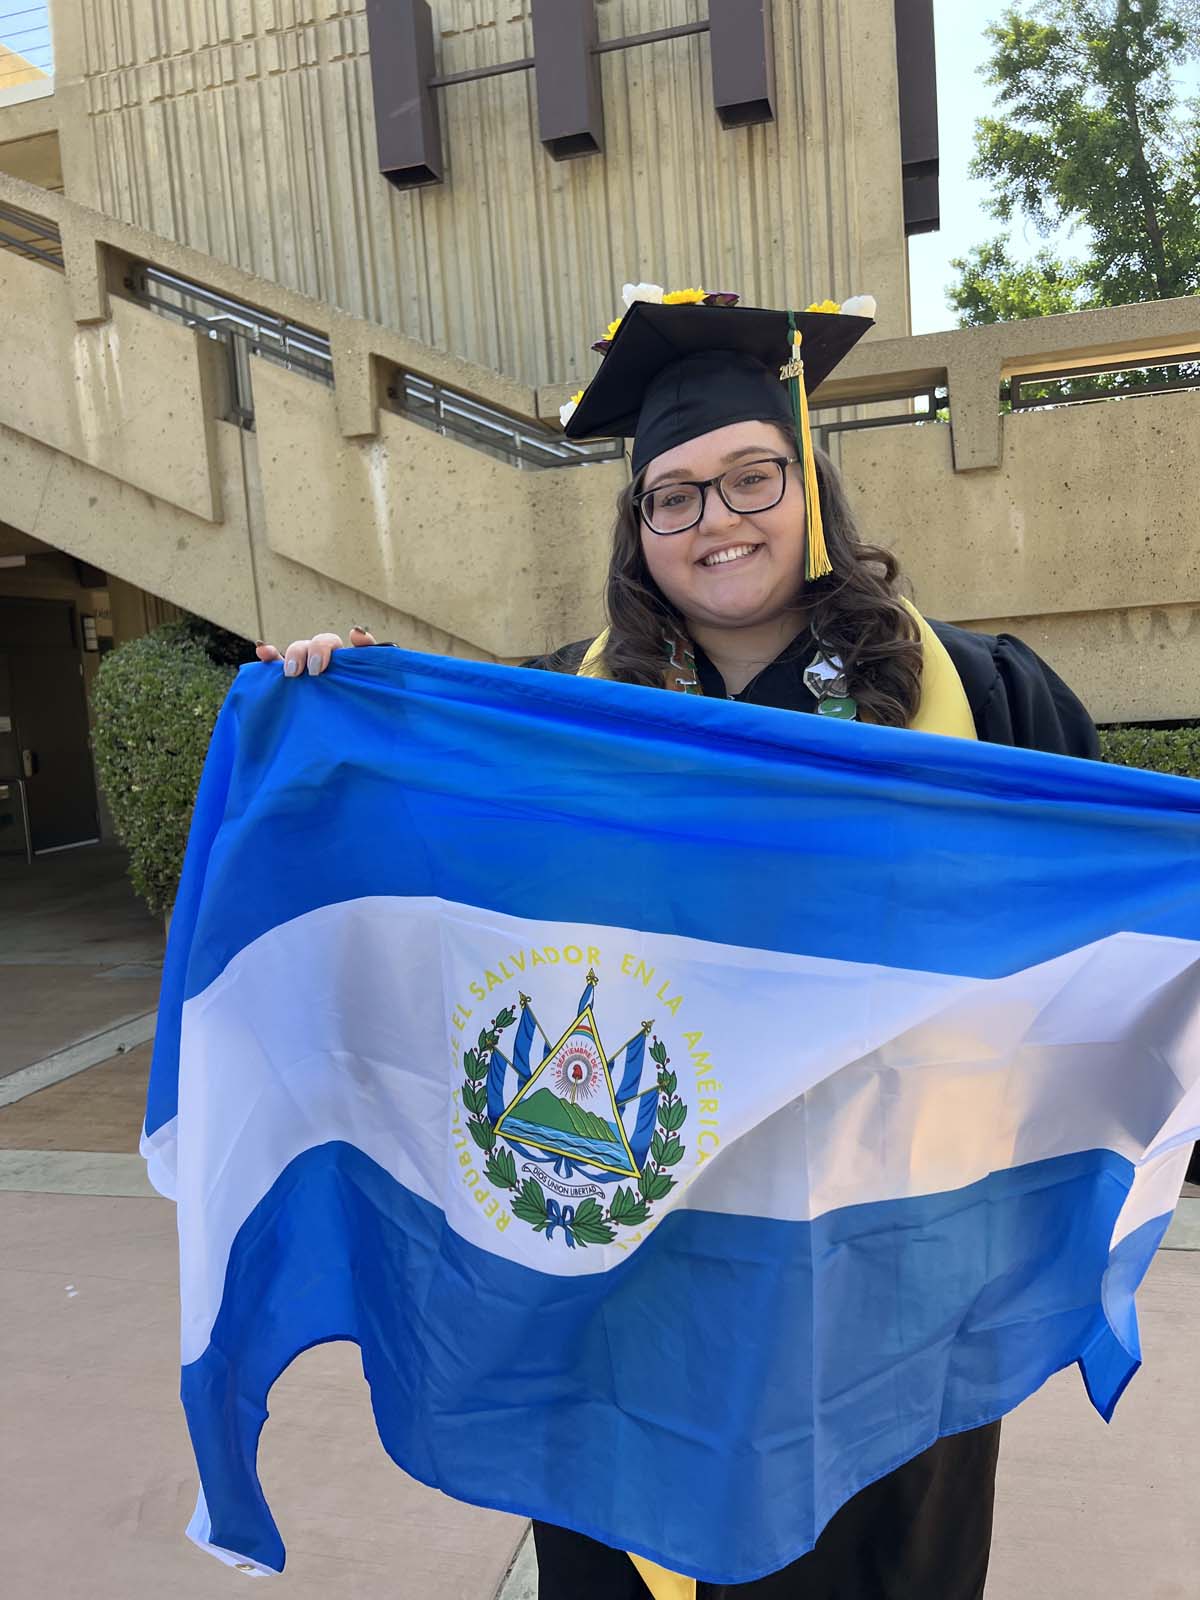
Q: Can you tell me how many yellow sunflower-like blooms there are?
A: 4